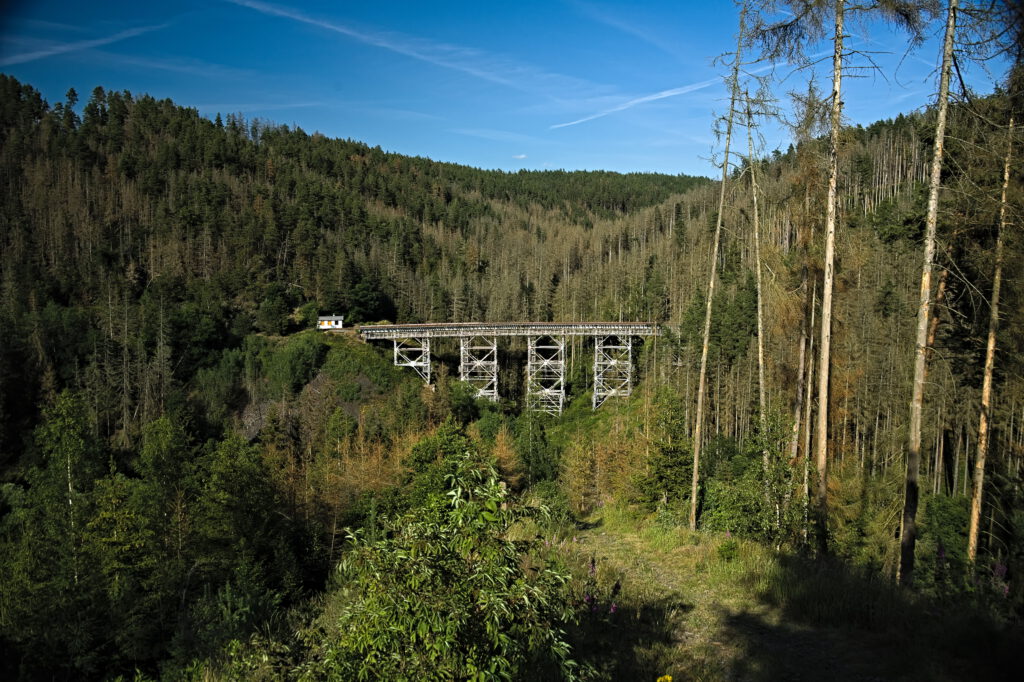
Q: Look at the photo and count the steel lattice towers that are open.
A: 4